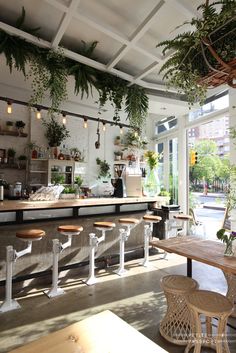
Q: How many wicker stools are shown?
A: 2